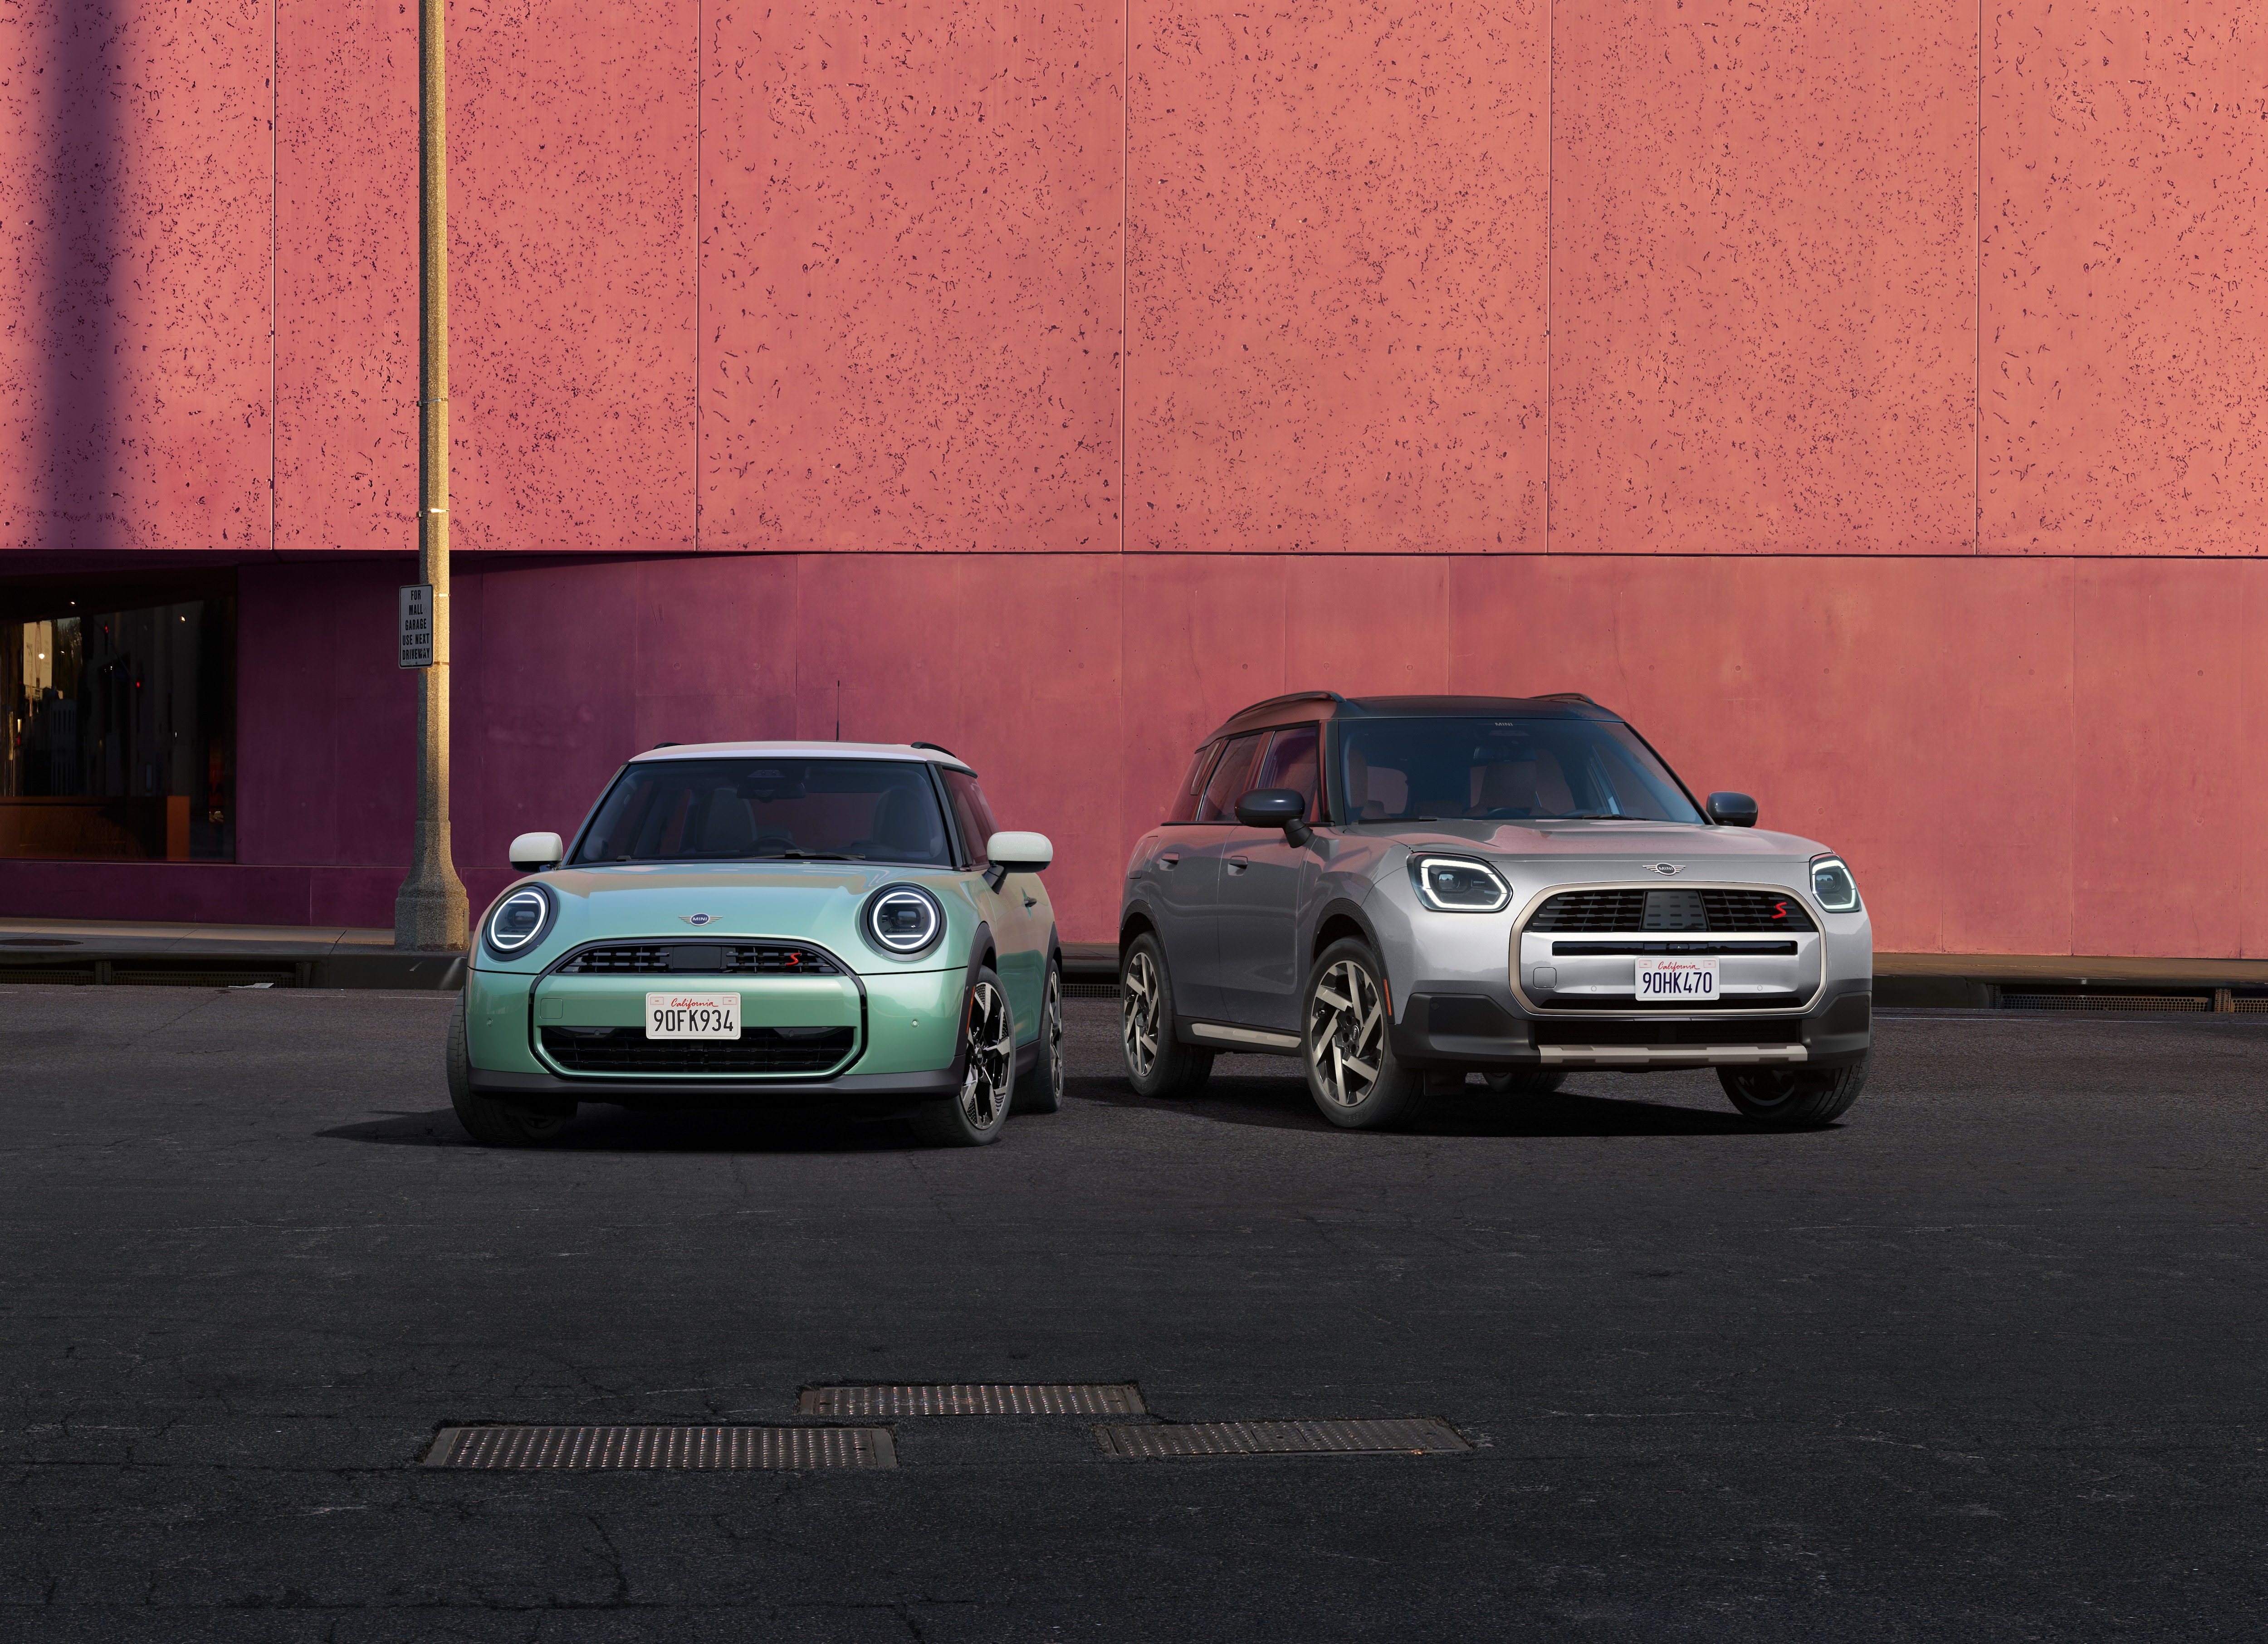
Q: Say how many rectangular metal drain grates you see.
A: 3